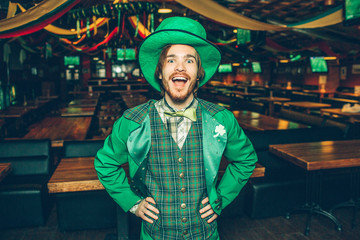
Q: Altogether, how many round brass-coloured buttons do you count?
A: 6